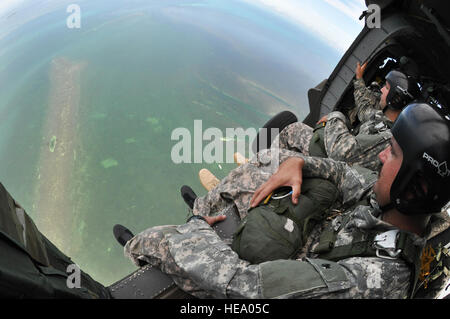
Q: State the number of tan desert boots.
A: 2